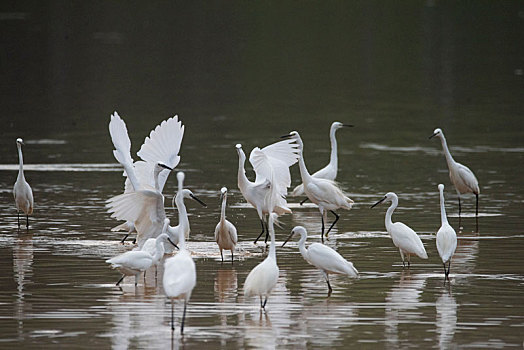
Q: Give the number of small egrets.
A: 15